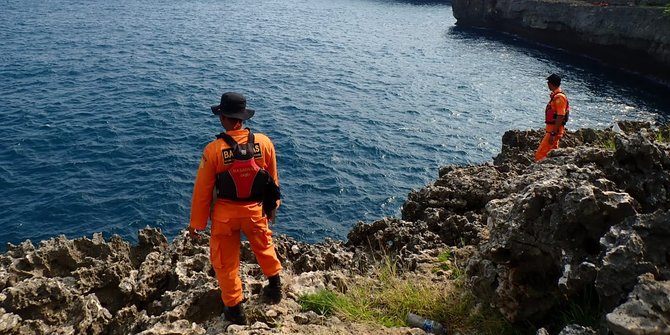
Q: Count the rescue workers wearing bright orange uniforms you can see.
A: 2